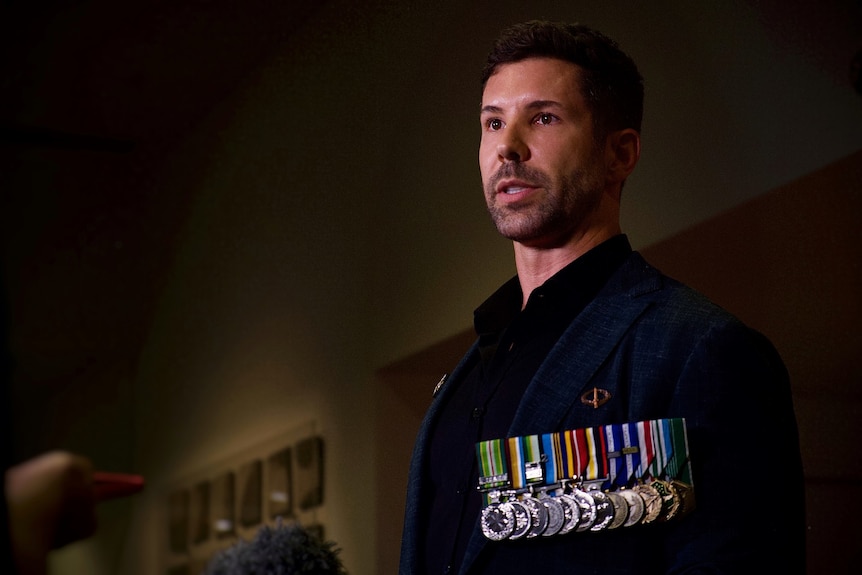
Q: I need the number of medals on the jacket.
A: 12